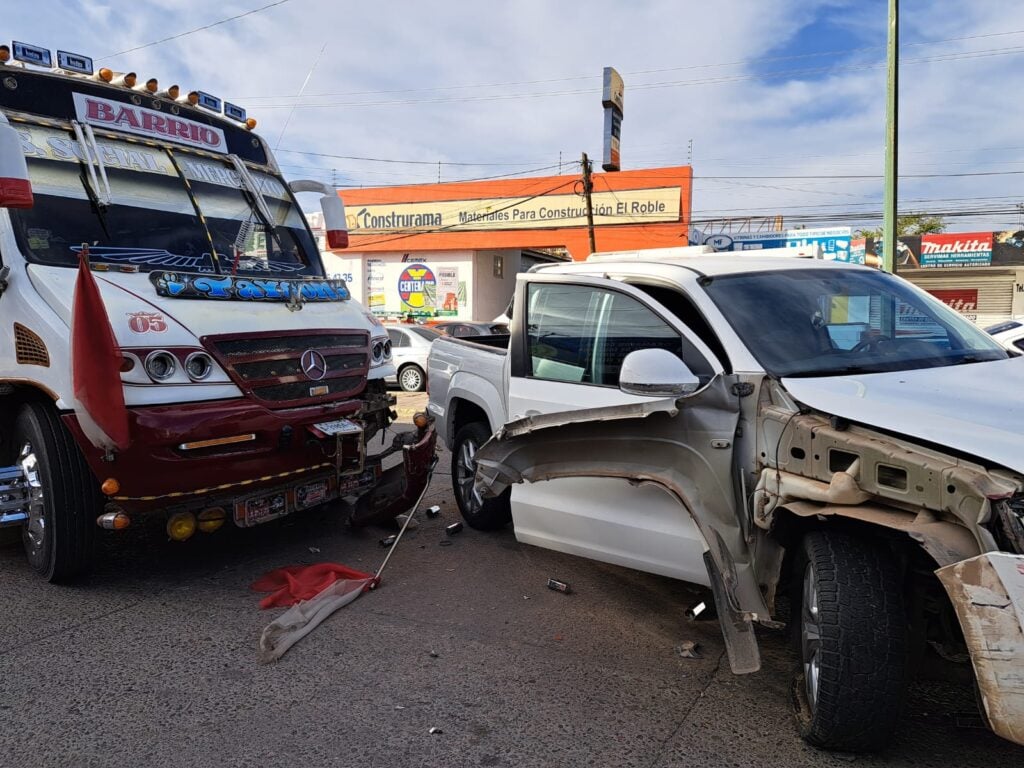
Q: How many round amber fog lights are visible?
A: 2